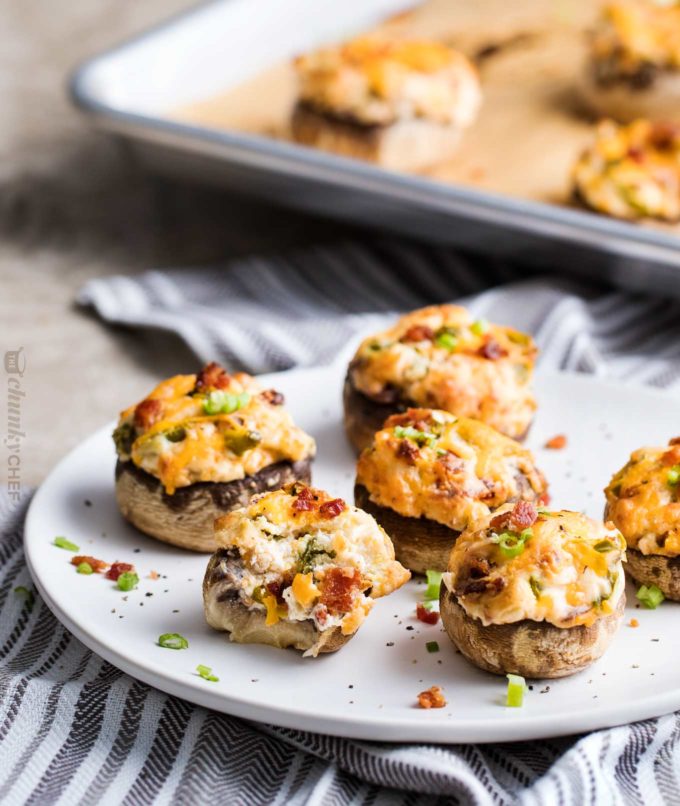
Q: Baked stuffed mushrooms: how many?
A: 9